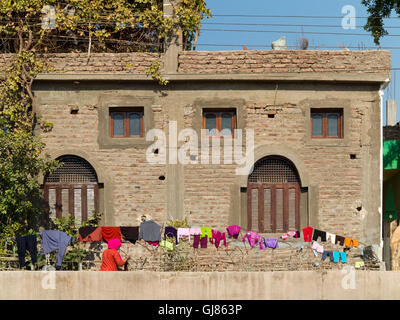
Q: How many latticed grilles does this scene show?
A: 2